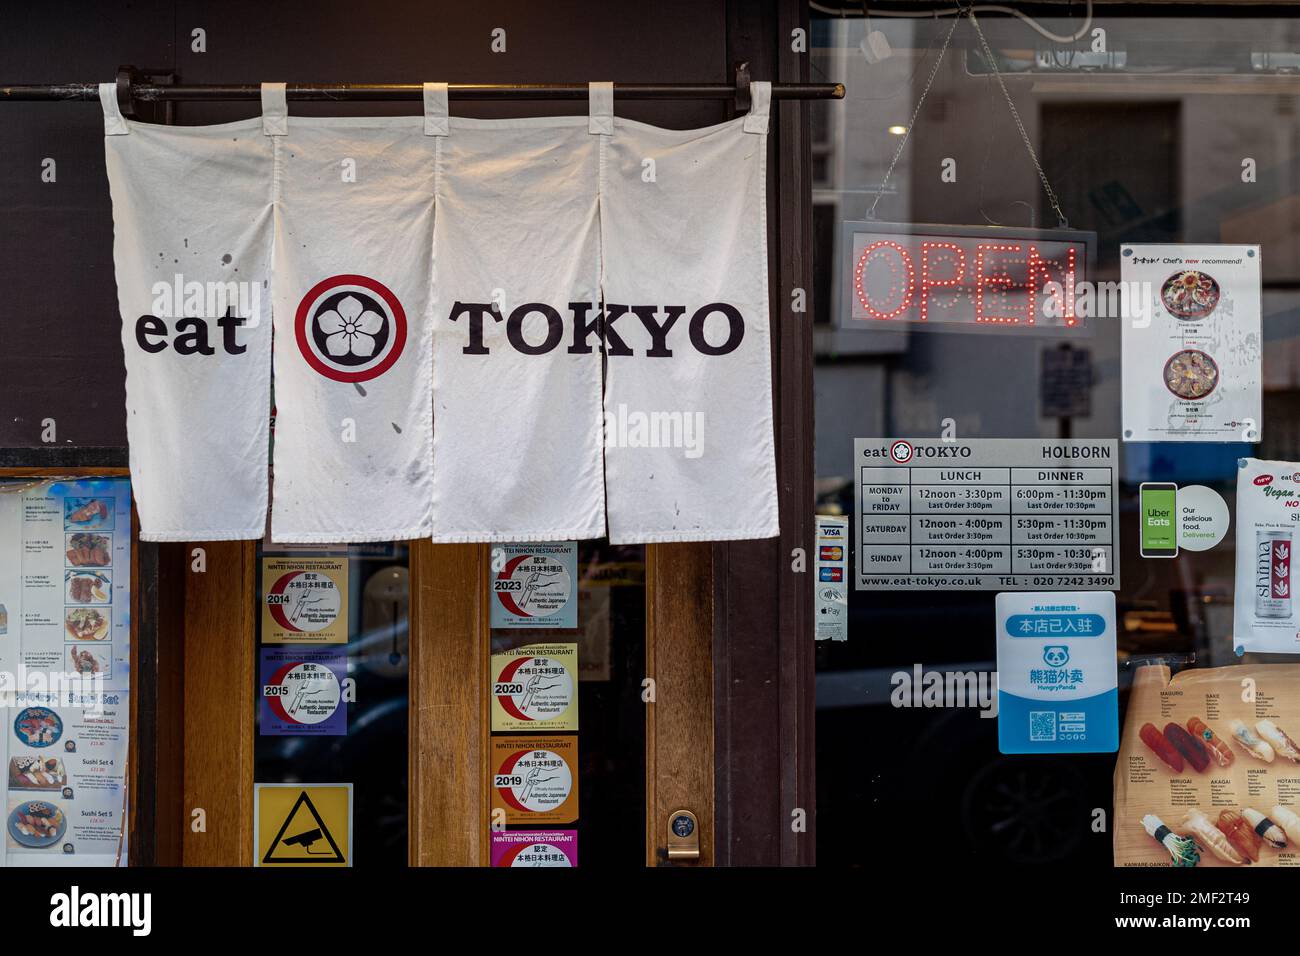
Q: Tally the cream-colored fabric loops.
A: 5